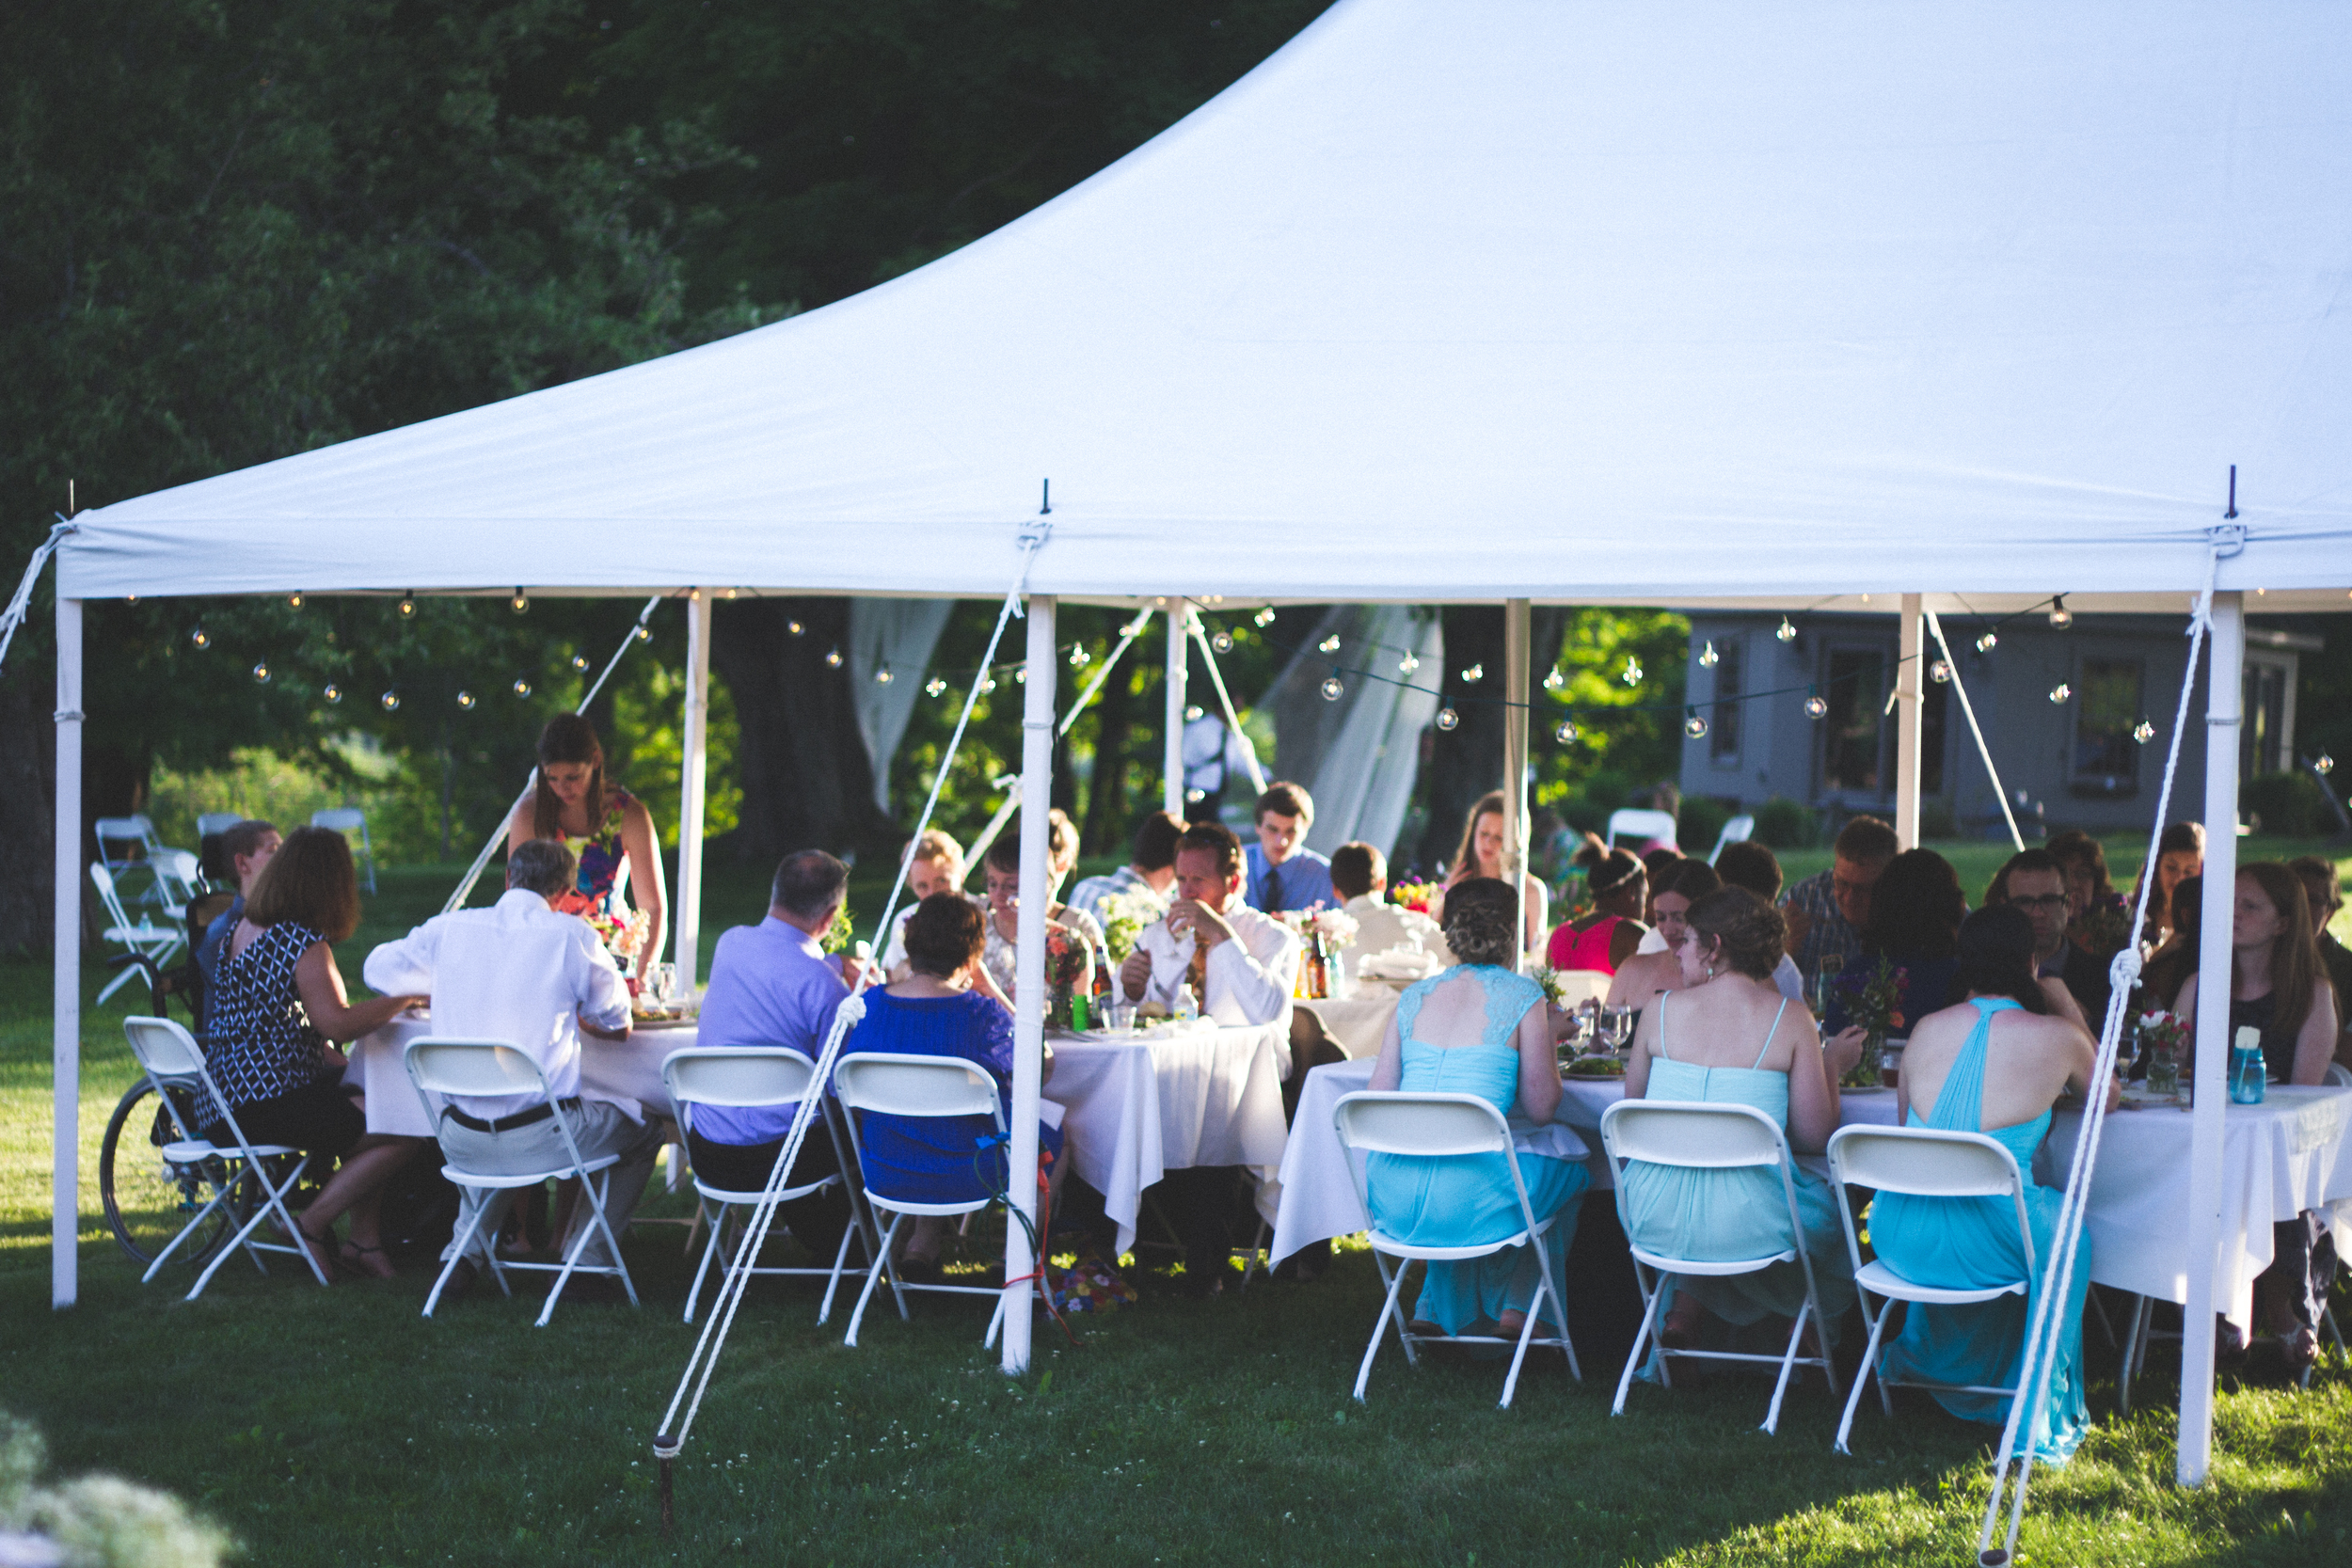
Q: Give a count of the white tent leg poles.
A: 7